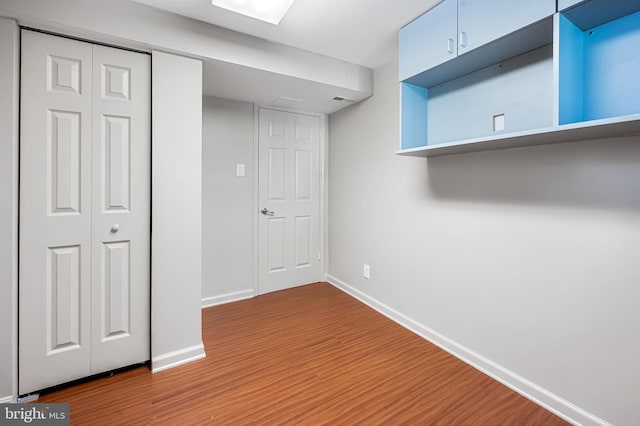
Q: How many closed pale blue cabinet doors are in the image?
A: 2